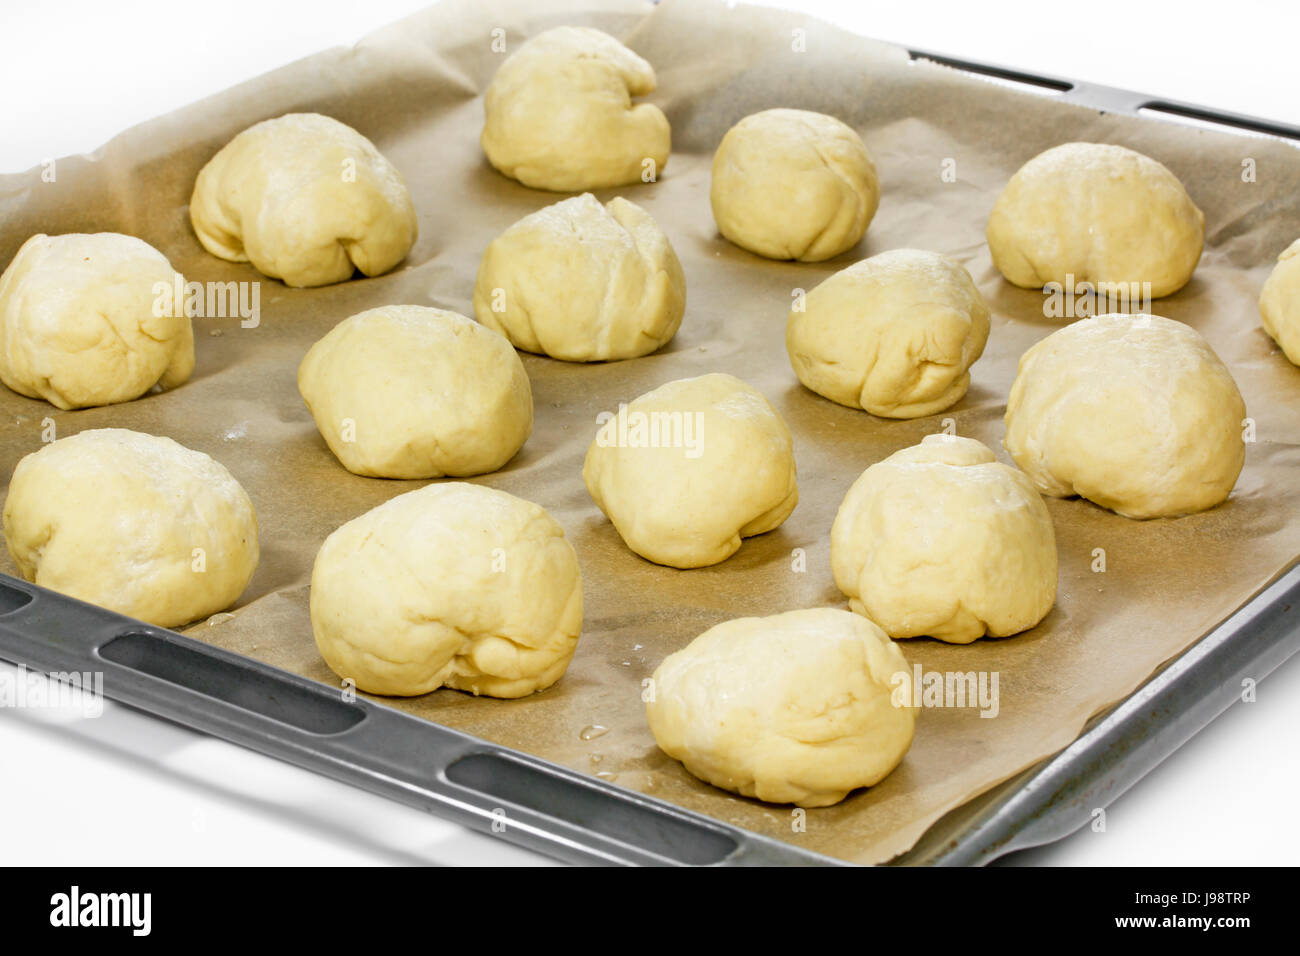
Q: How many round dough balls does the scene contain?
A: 15